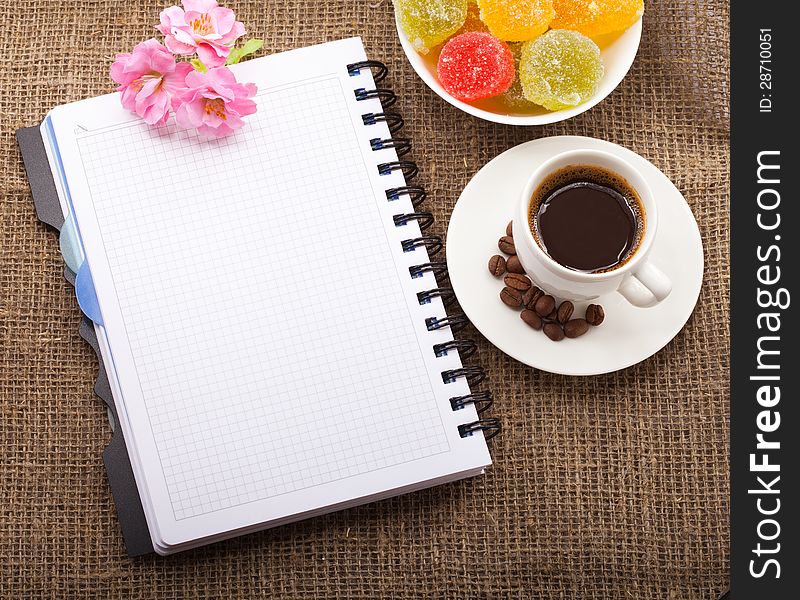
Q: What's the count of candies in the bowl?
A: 5